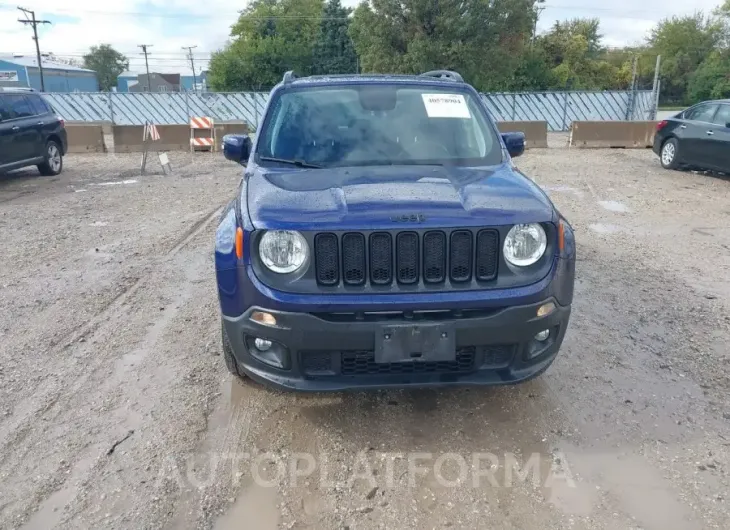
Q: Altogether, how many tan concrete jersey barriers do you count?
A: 5